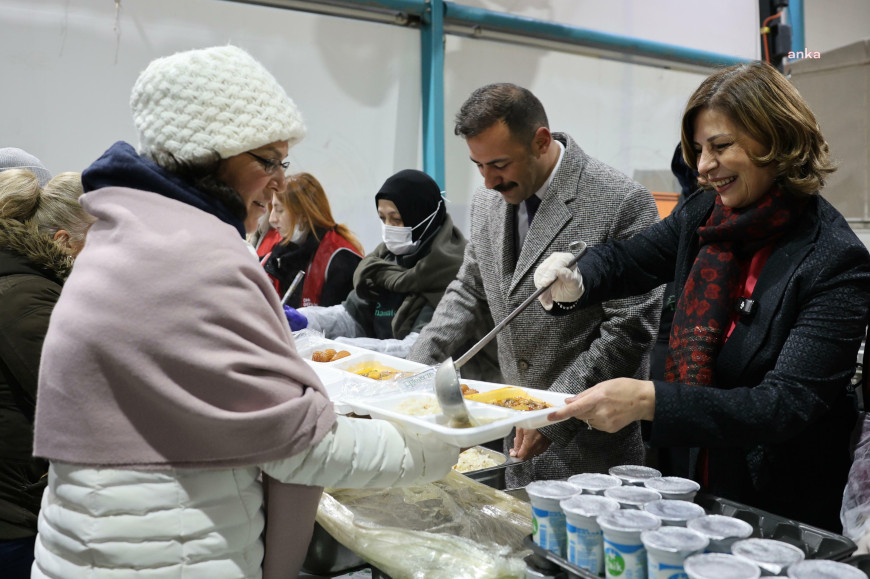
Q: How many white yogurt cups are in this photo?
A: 13